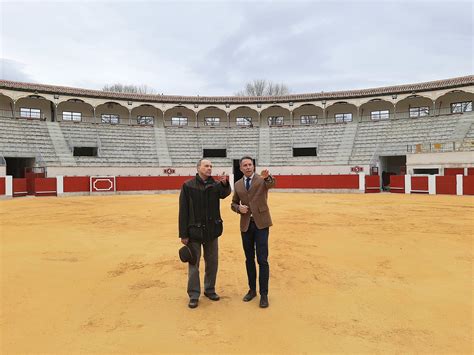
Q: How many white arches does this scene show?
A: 14